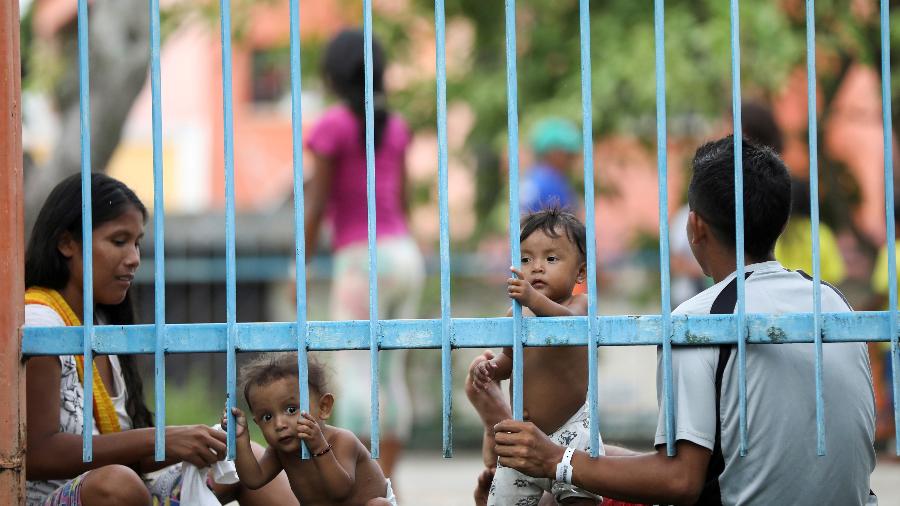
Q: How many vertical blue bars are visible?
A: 12